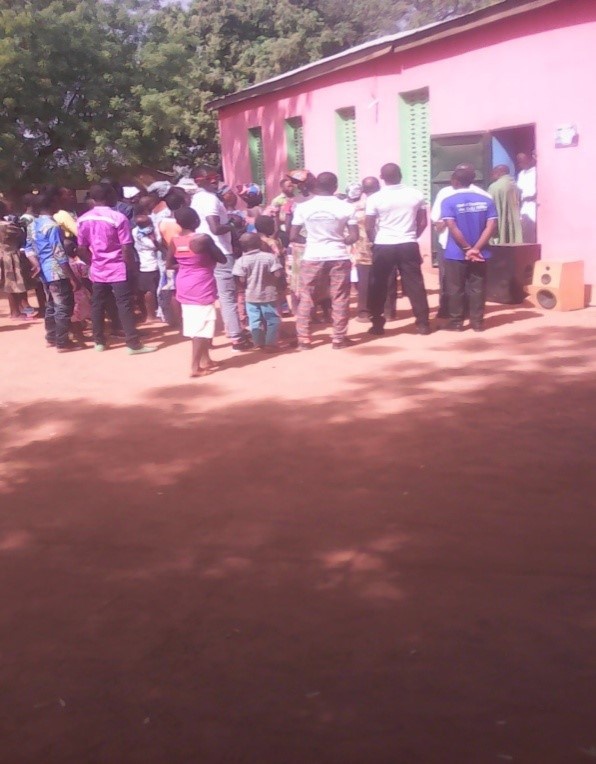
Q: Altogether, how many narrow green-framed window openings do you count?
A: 4